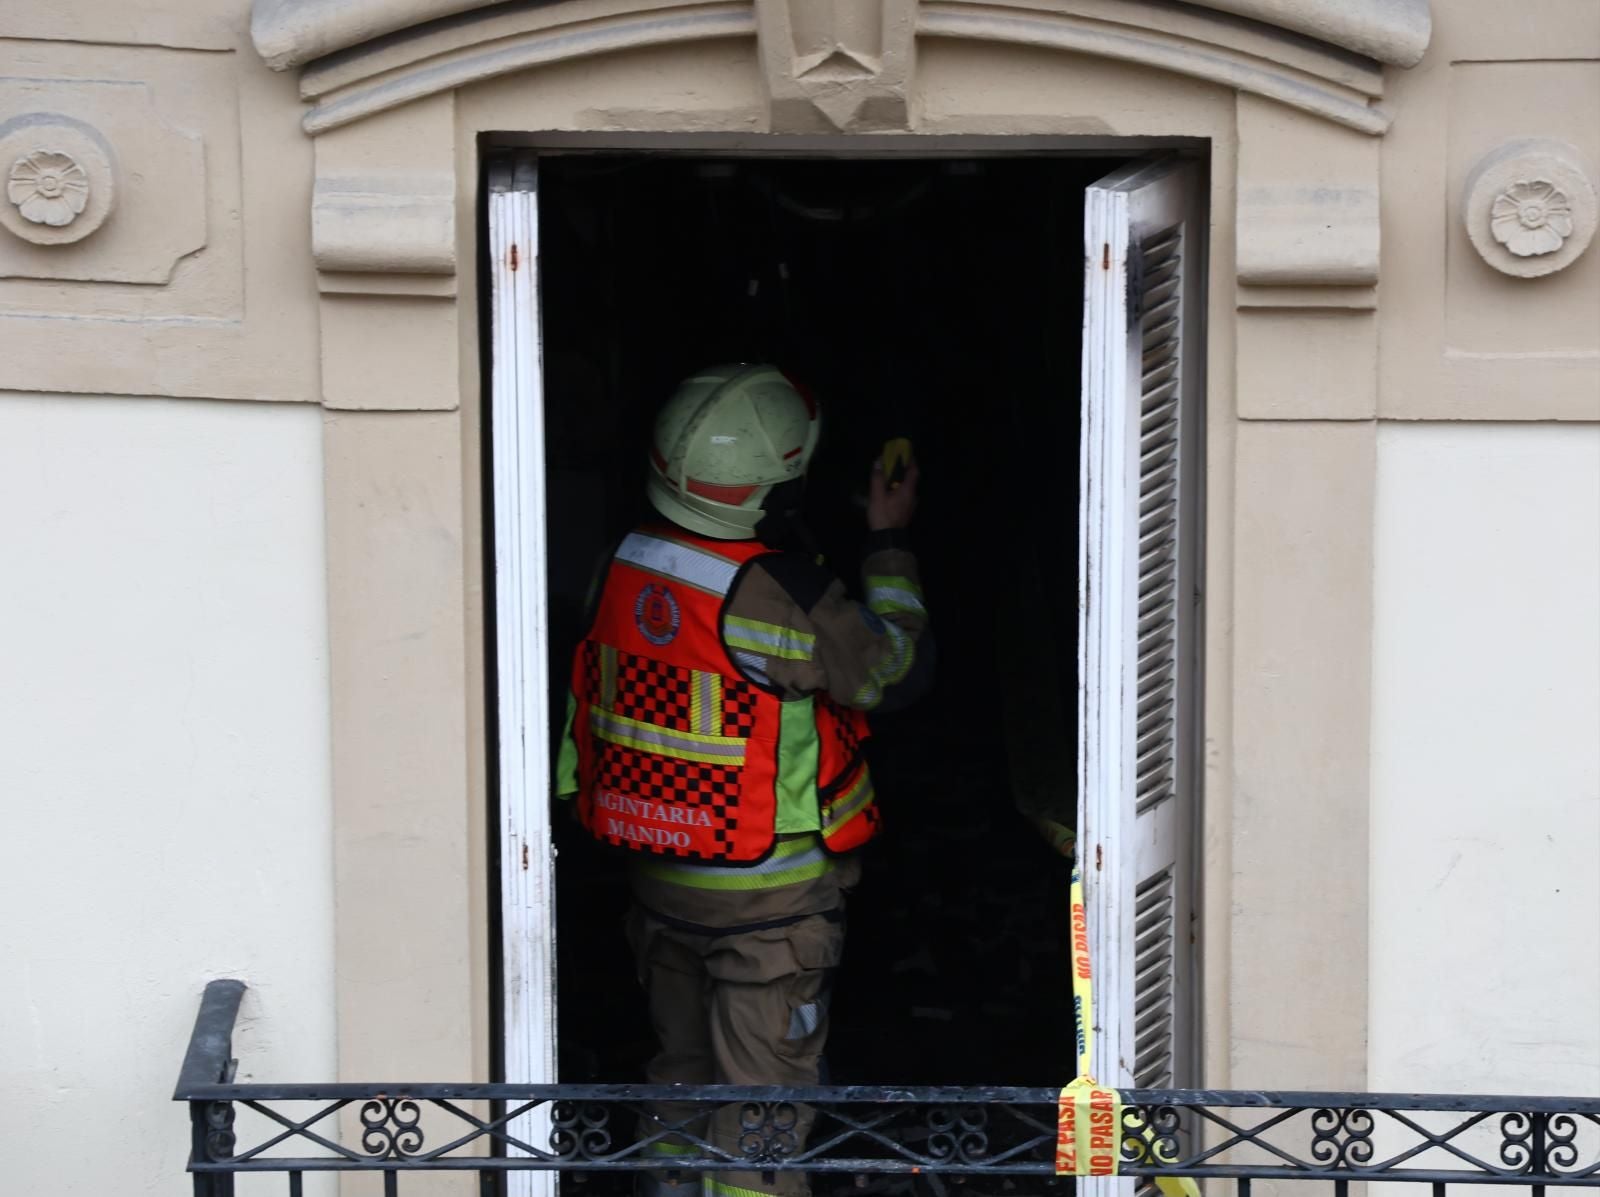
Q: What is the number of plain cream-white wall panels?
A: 2